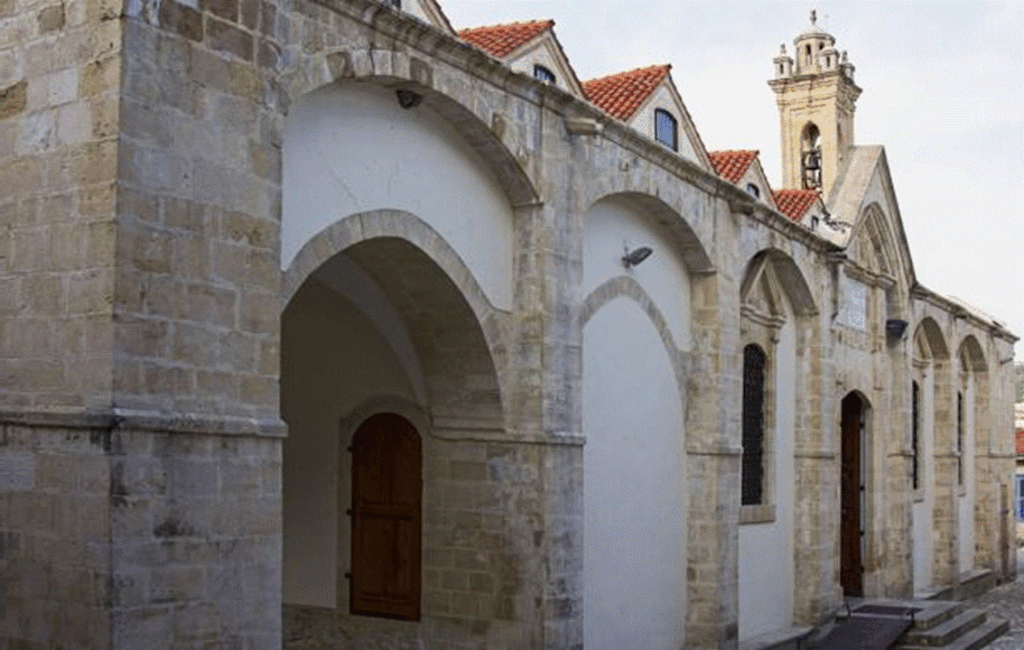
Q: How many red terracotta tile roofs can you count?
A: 4